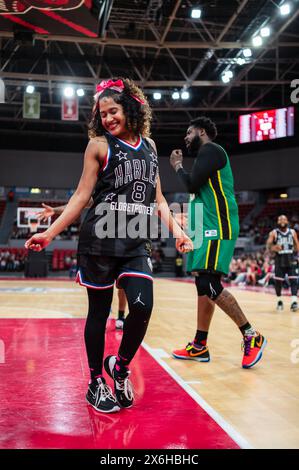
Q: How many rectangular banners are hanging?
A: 2